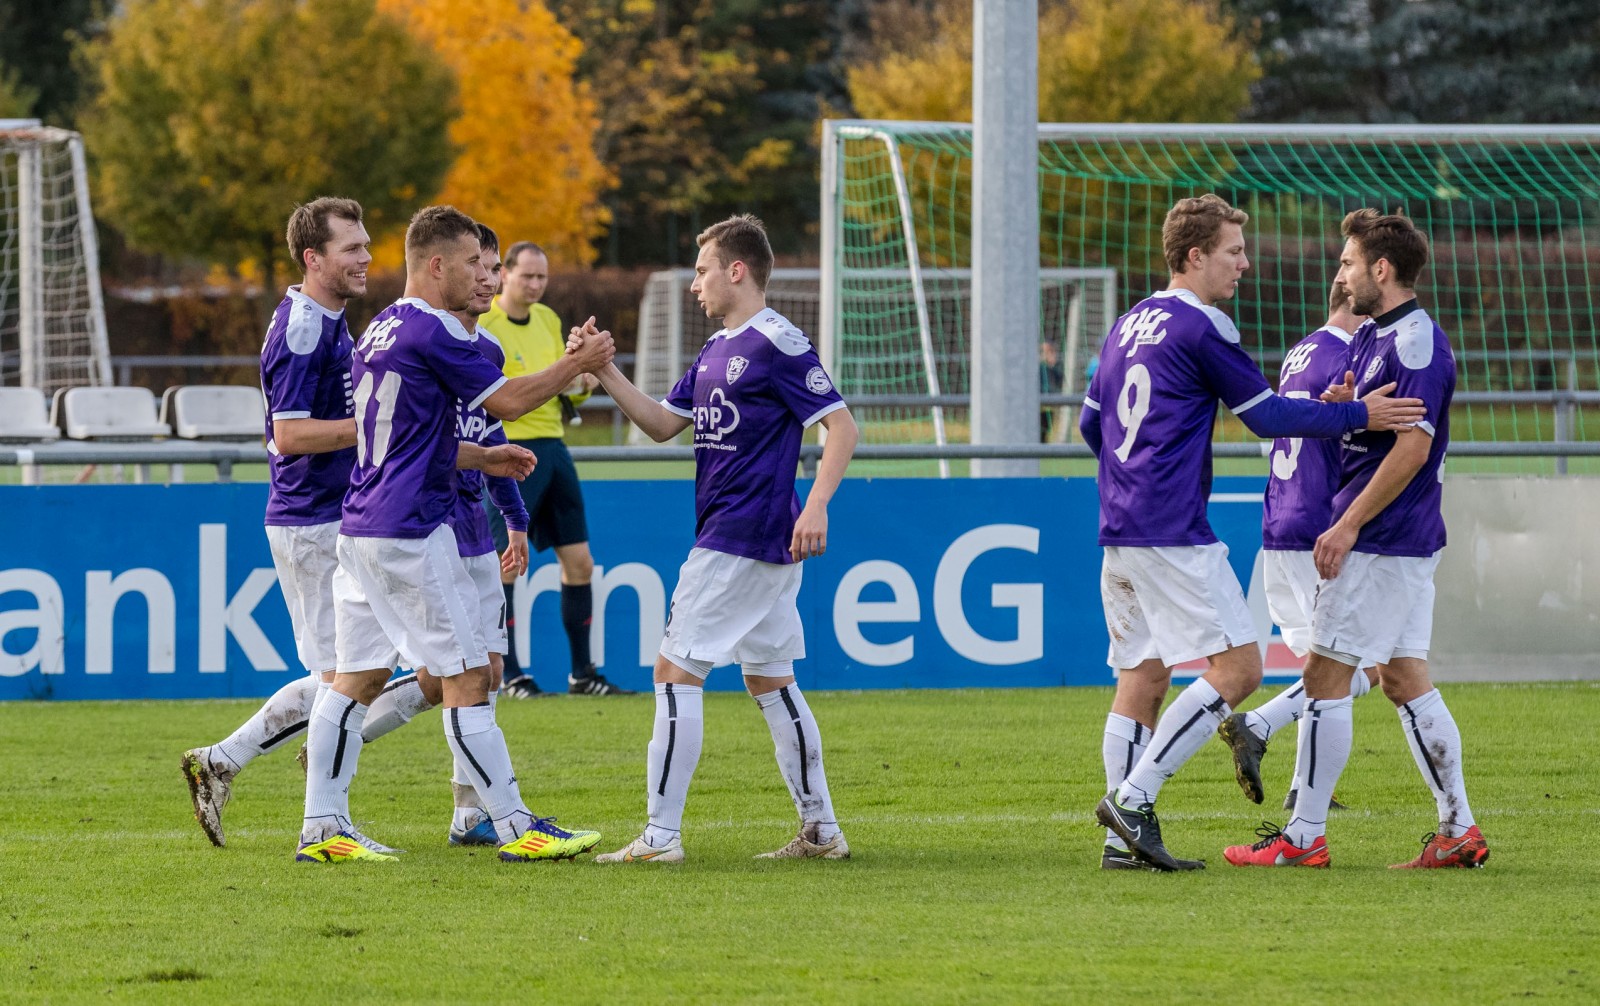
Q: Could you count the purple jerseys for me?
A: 7